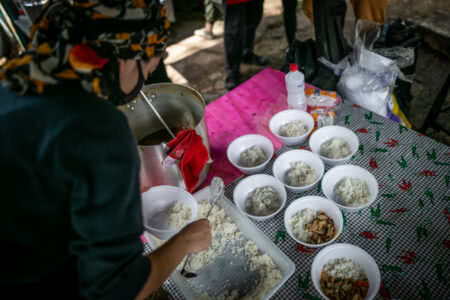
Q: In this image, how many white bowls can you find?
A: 9